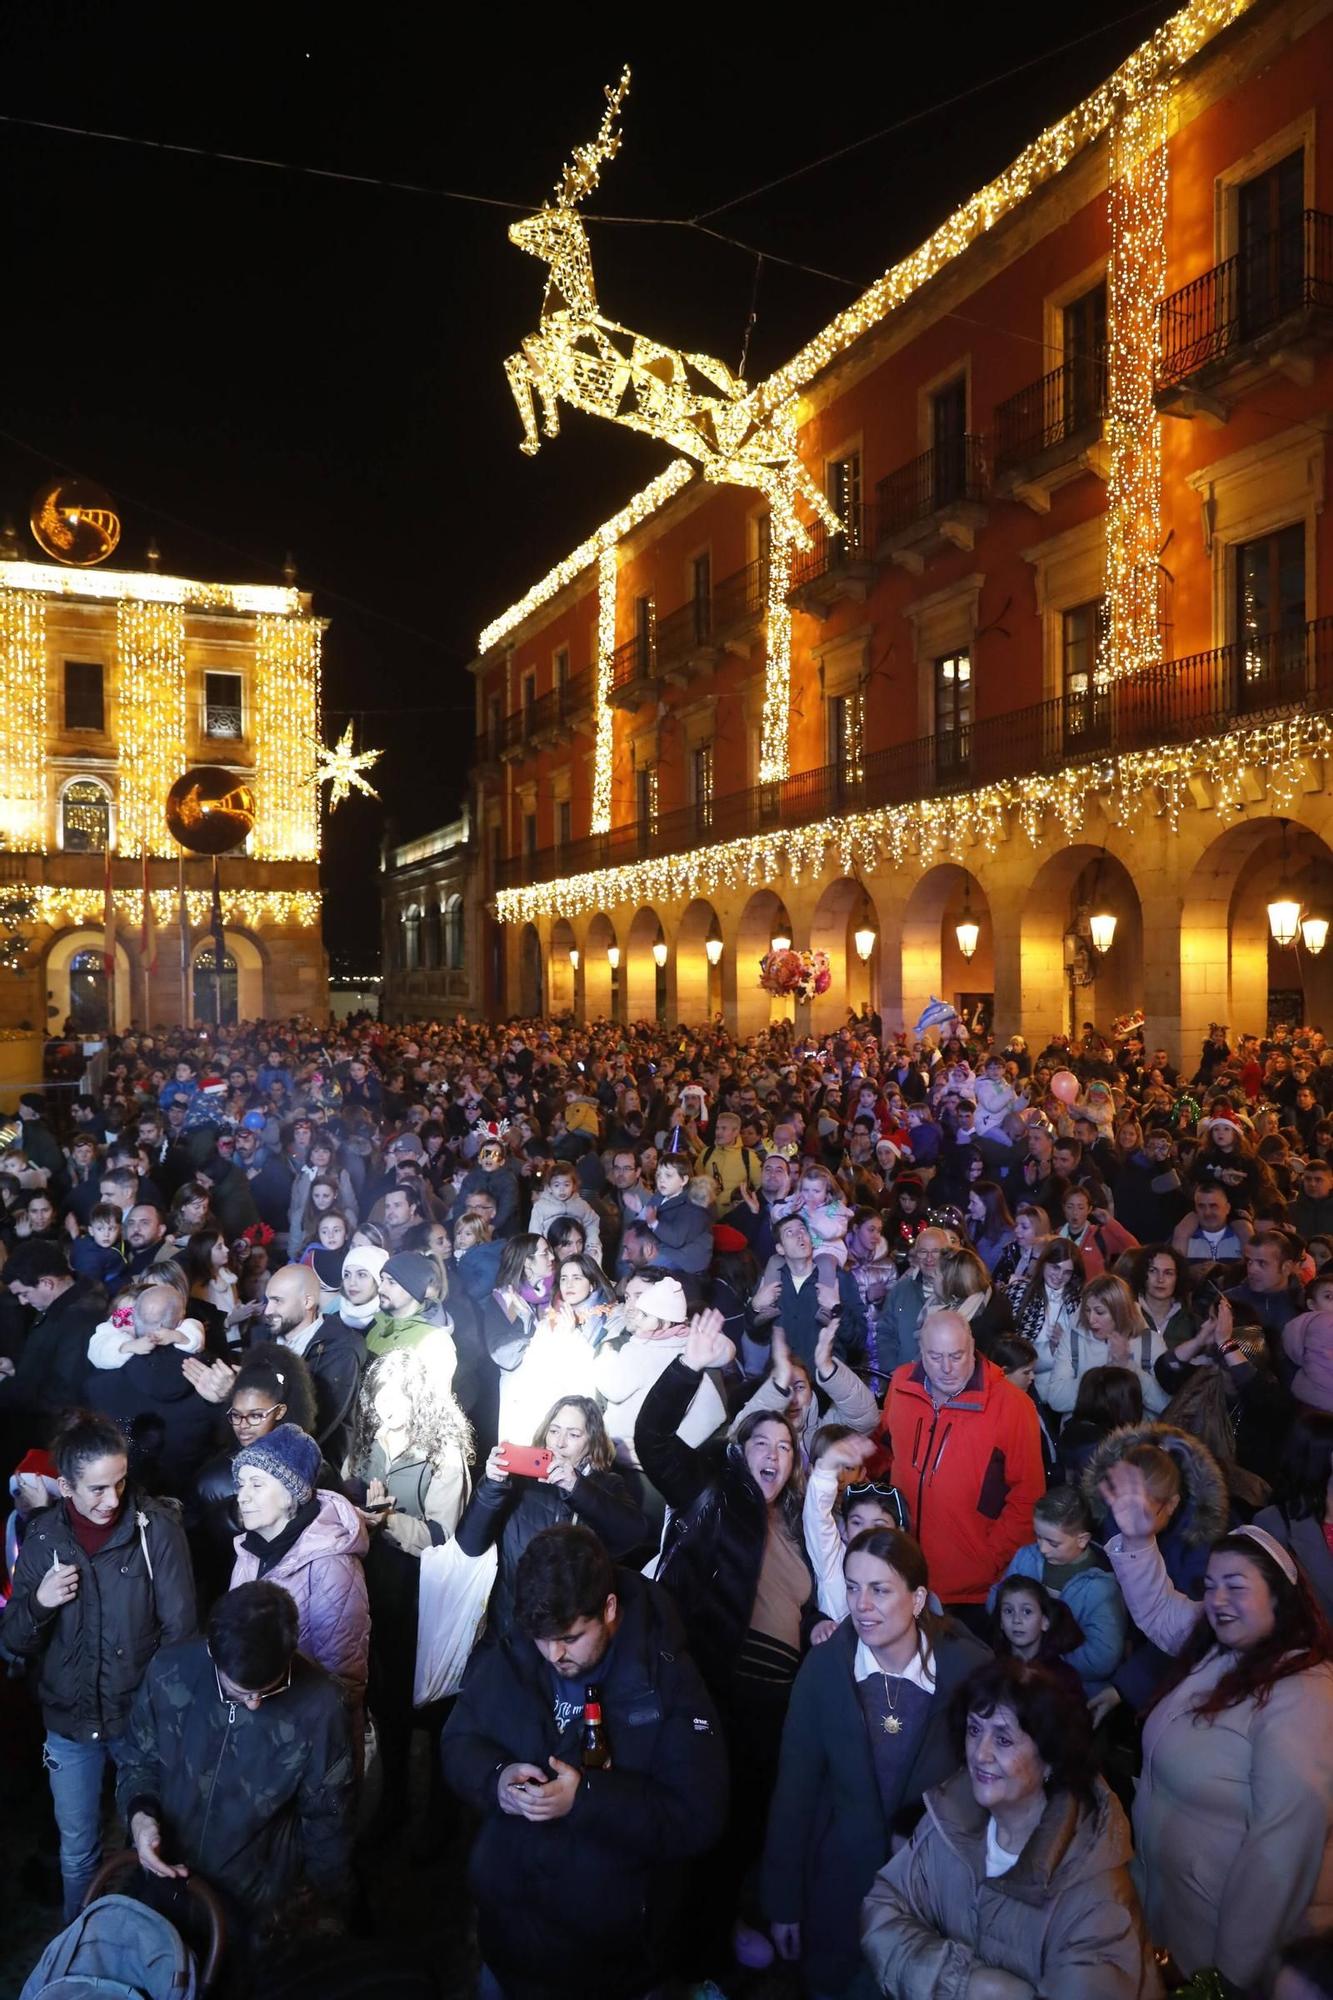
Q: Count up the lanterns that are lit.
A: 10